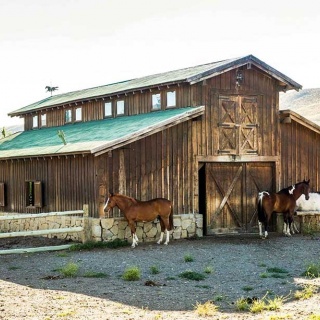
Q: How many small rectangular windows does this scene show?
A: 8